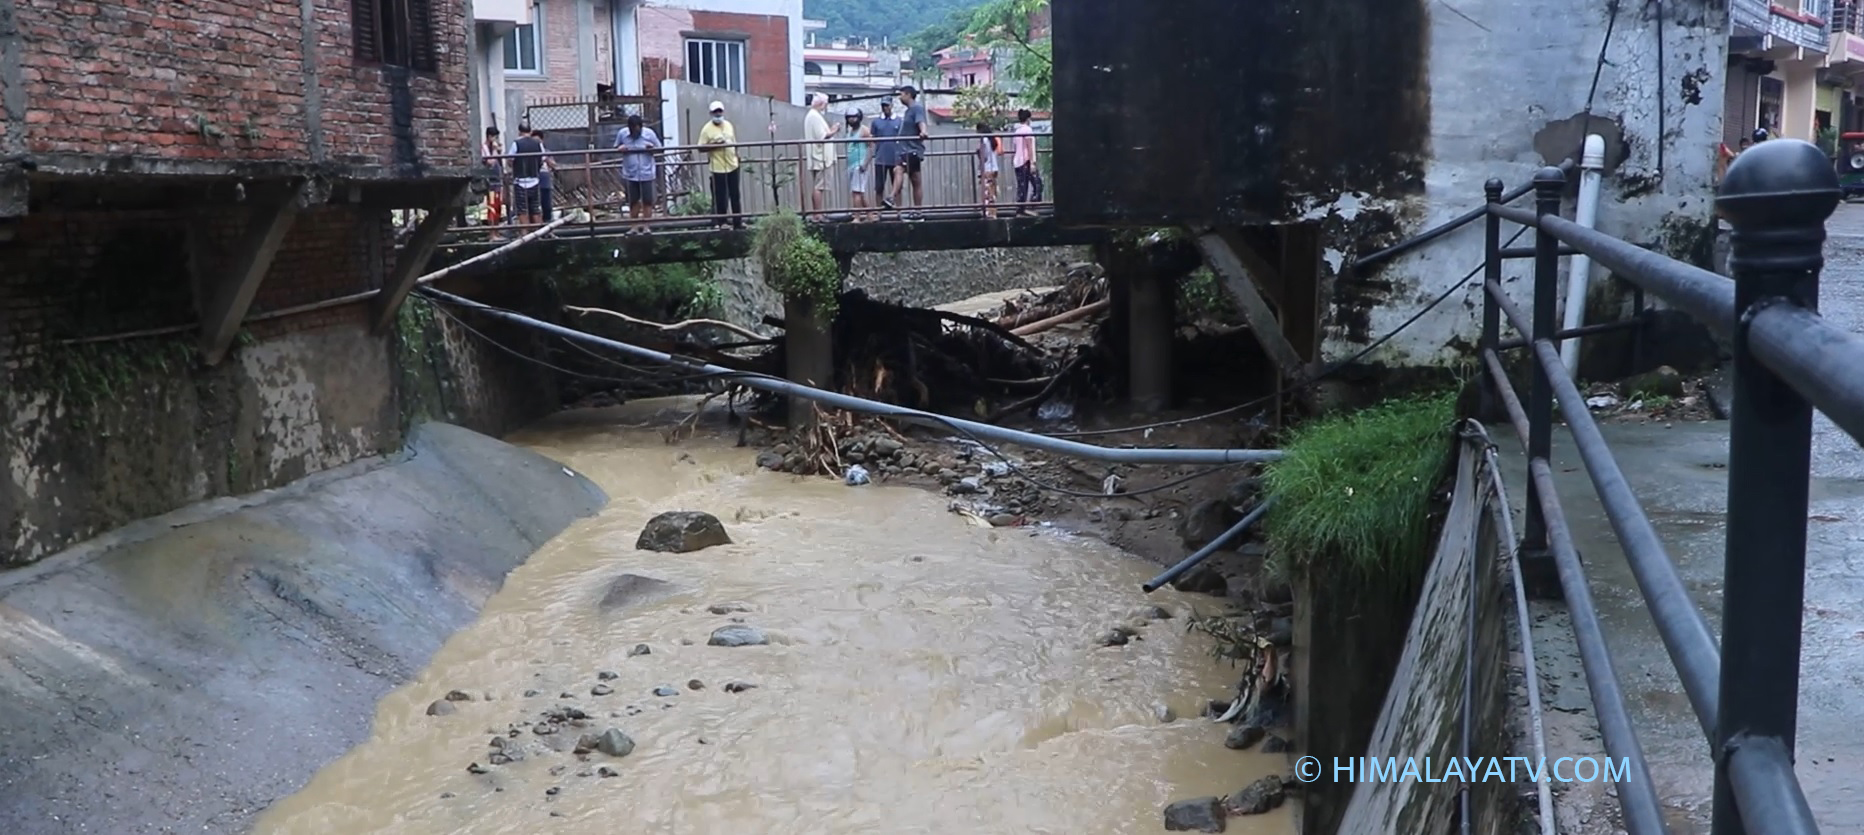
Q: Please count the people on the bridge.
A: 11